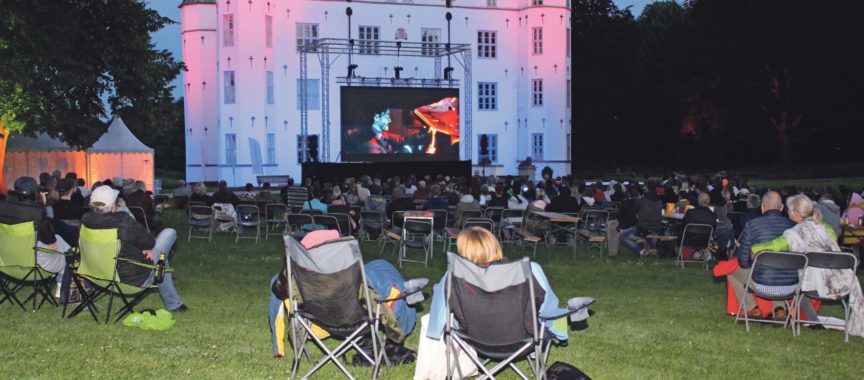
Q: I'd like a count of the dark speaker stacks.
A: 2